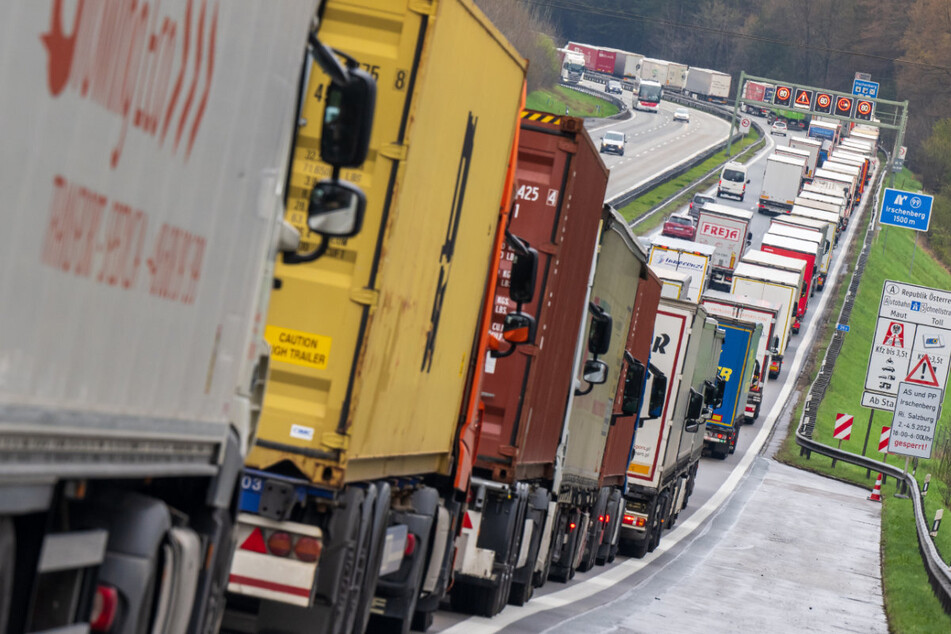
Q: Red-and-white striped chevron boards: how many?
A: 2